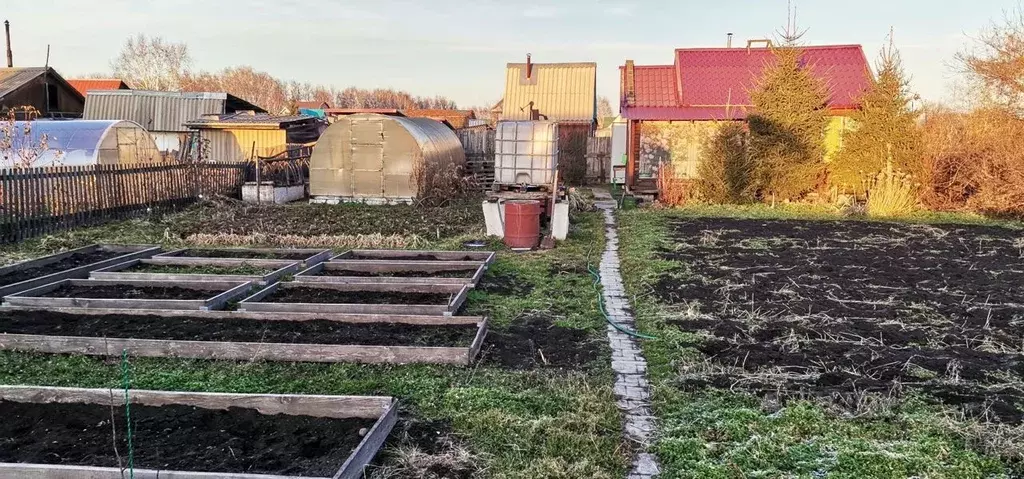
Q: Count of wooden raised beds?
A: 9